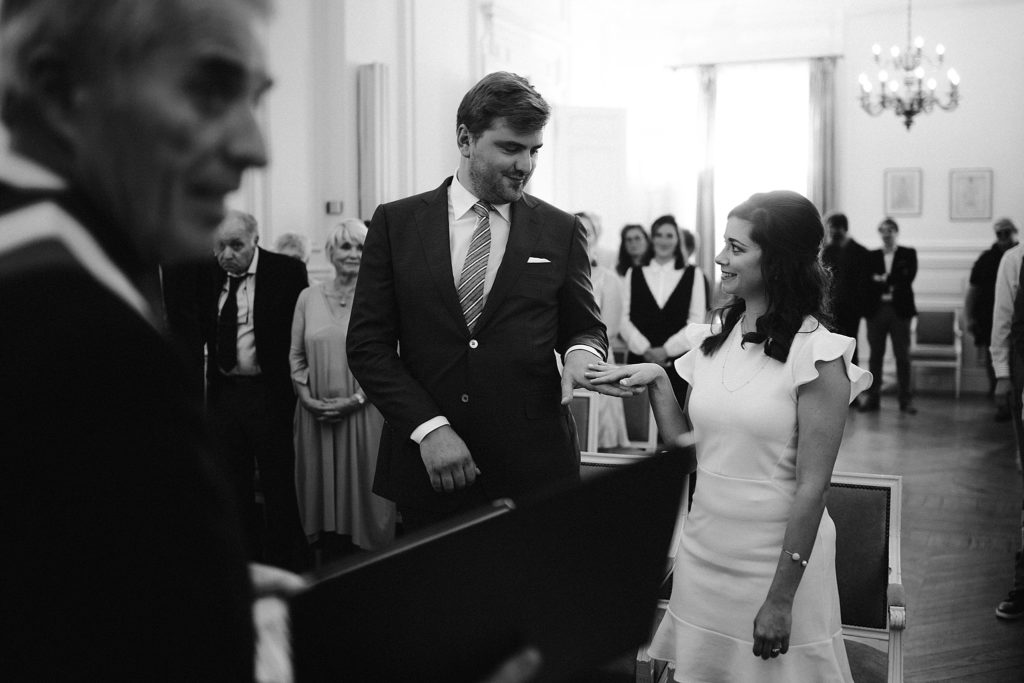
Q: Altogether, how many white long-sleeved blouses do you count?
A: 1